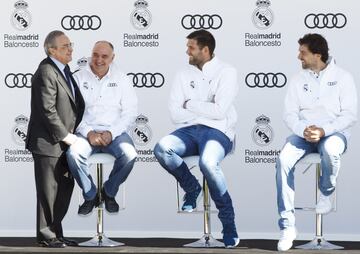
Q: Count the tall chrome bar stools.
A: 3